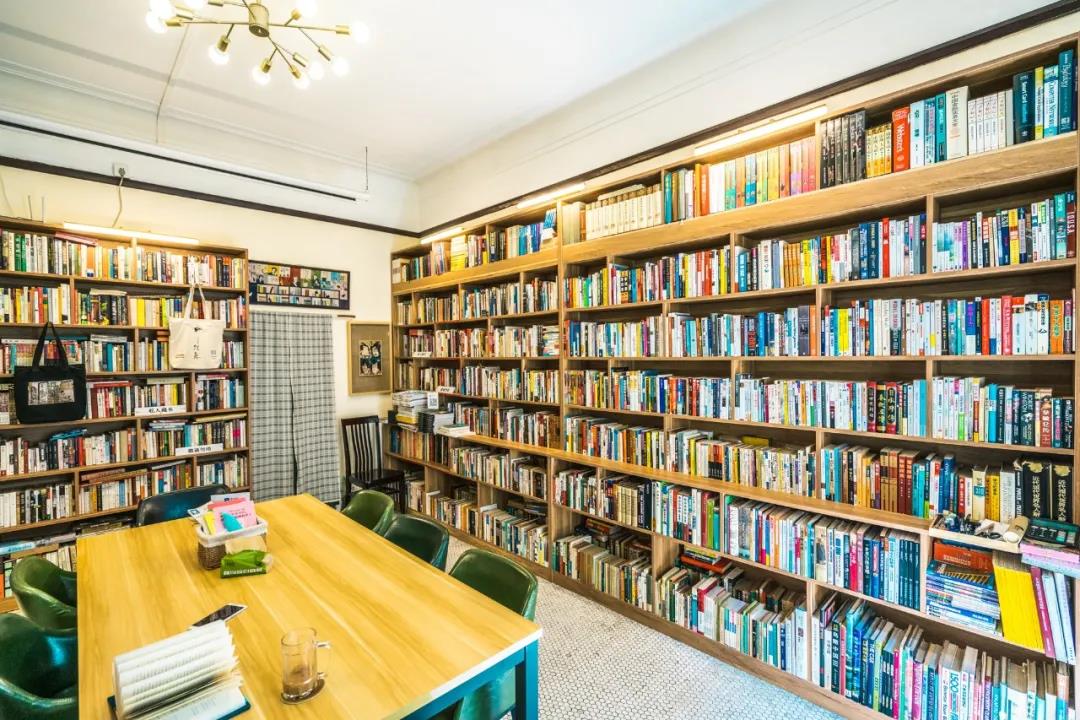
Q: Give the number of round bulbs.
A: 10